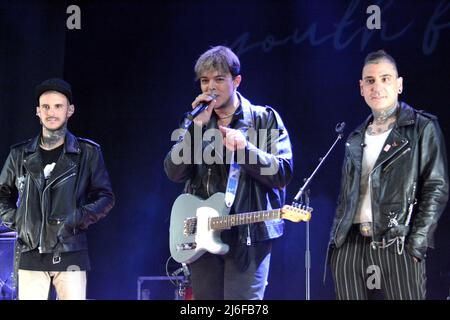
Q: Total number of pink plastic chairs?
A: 0